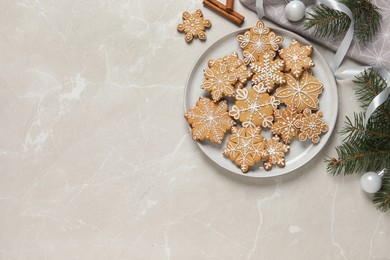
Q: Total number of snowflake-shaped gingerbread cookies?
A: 13